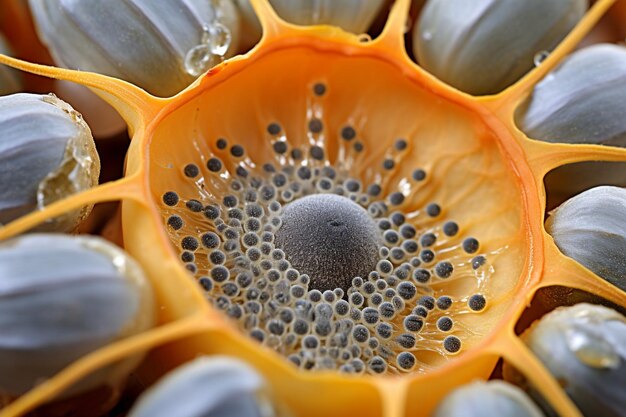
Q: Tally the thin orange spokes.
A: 10